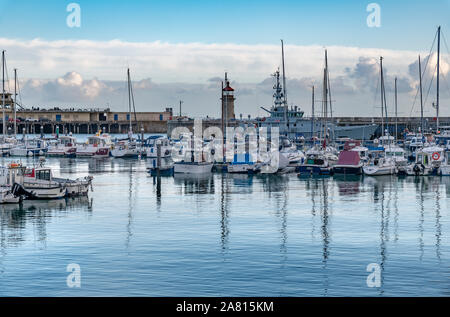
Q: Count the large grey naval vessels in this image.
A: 1